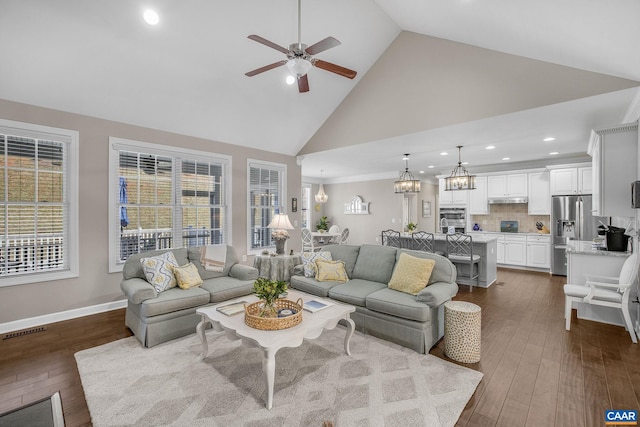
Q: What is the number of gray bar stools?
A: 3